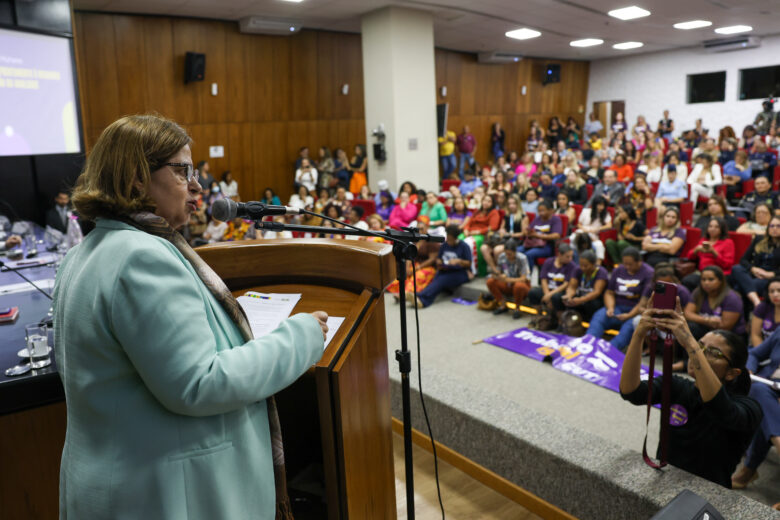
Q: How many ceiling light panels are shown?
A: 6